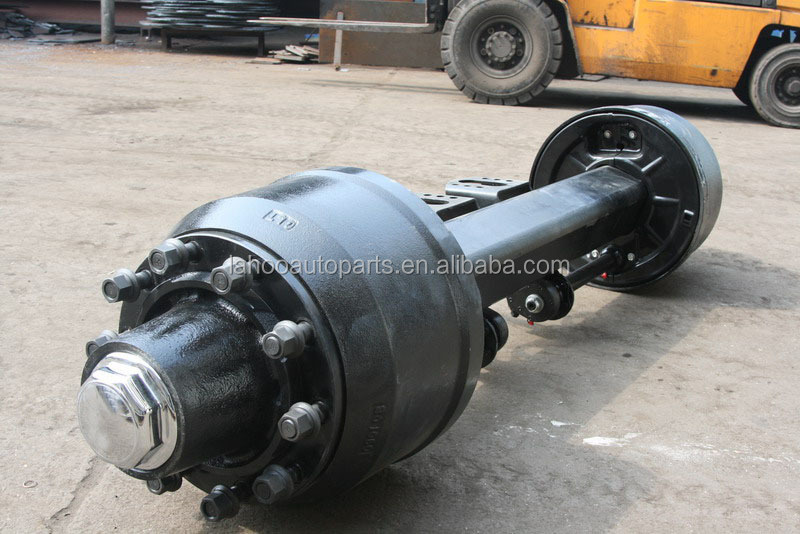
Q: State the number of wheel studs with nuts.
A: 9